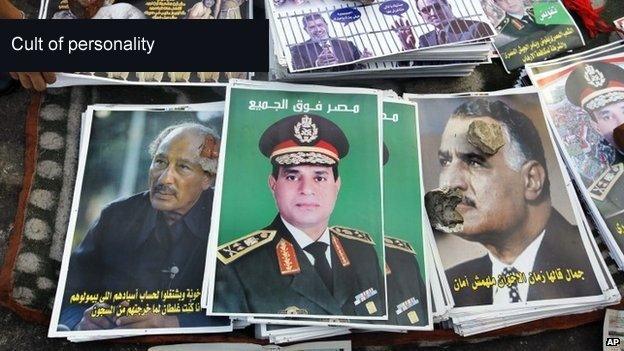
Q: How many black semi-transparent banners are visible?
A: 1